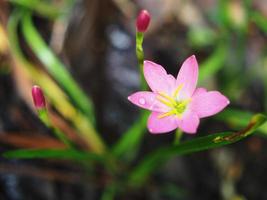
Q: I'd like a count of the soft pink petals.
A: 6